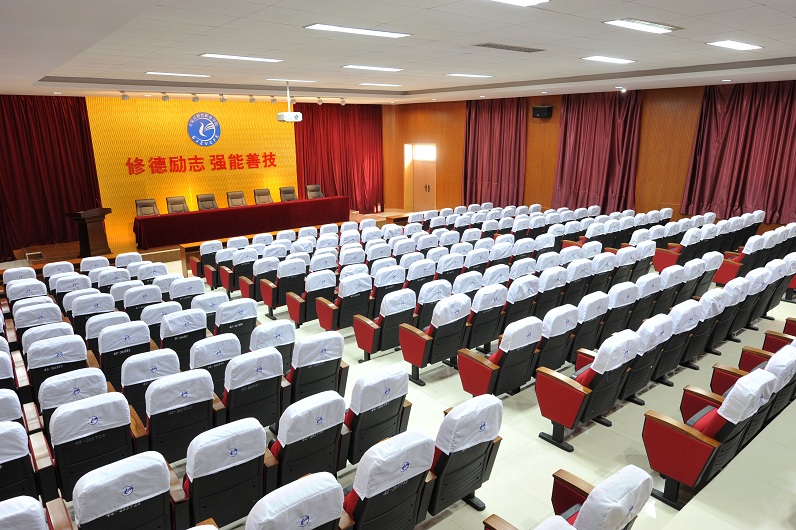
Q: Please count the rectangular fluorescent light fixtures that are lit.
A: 11